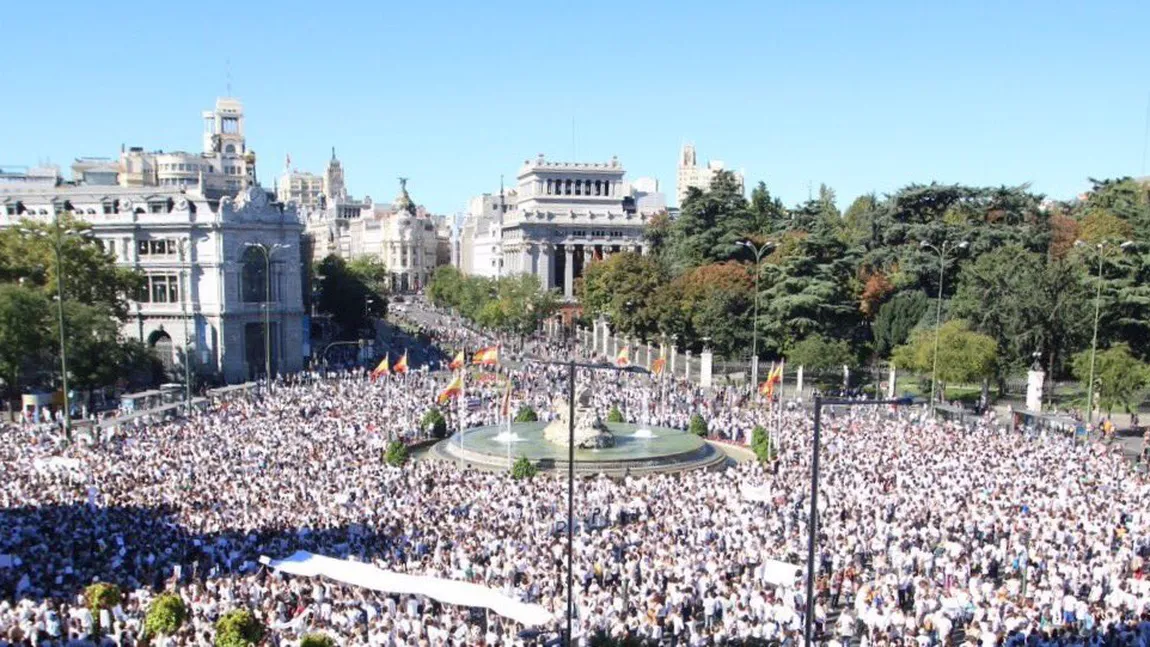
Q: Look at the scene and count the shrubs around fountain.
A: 7